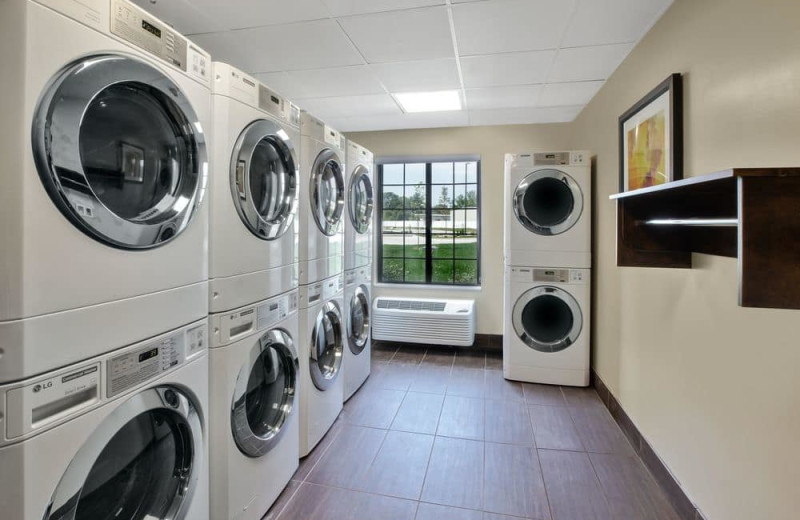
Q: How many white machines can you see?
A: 10